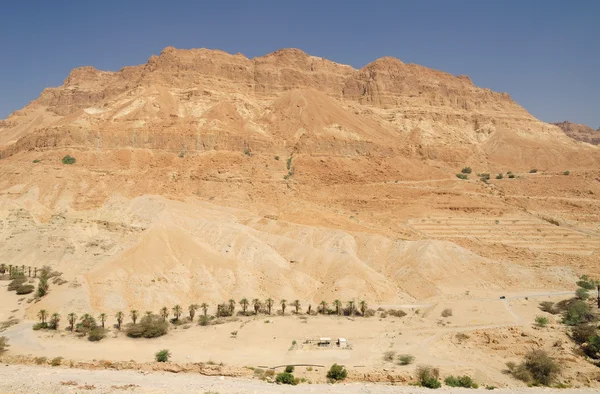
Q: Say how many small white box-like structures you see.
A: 2